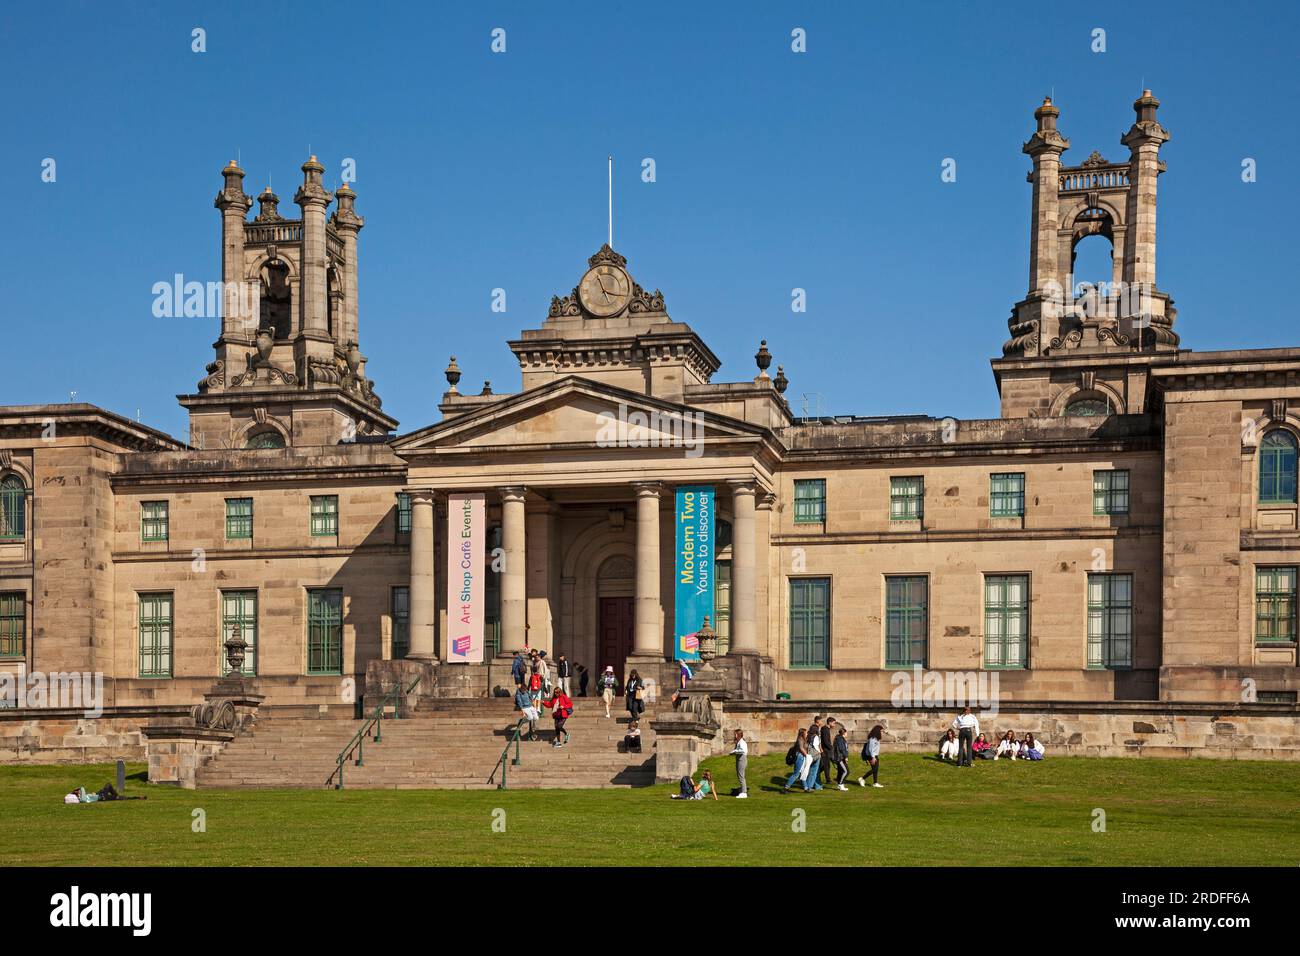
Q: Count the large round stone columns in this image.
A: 4